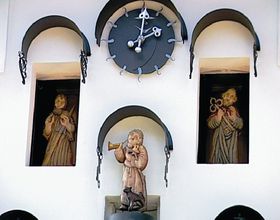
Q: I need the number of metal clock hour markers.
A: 12